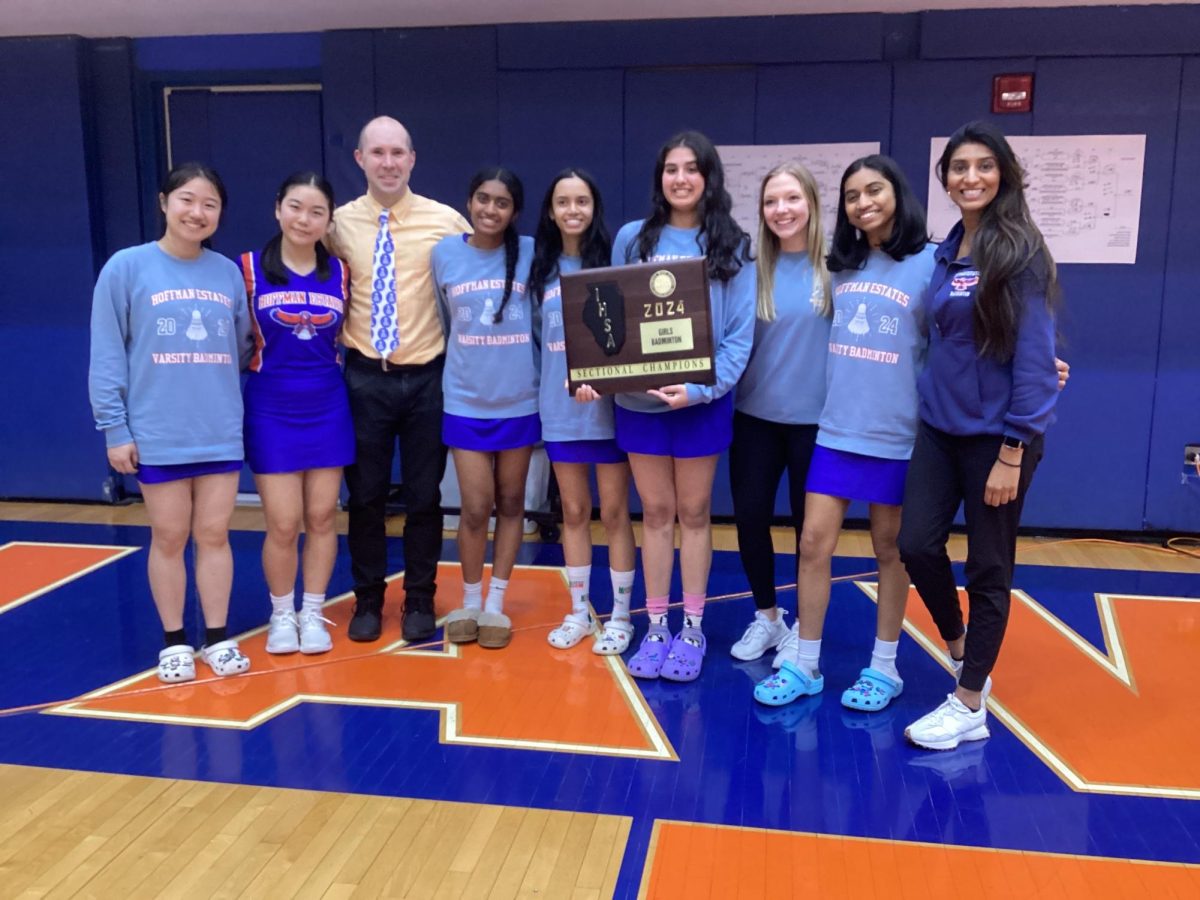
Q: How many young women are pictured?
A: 8